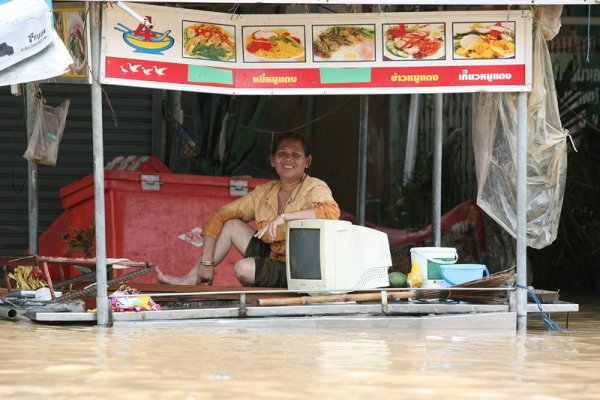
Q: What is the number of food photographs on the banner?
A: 5